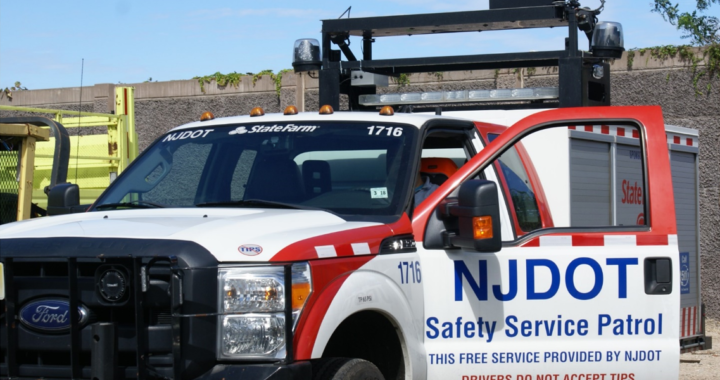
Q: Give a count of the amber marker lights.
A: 5